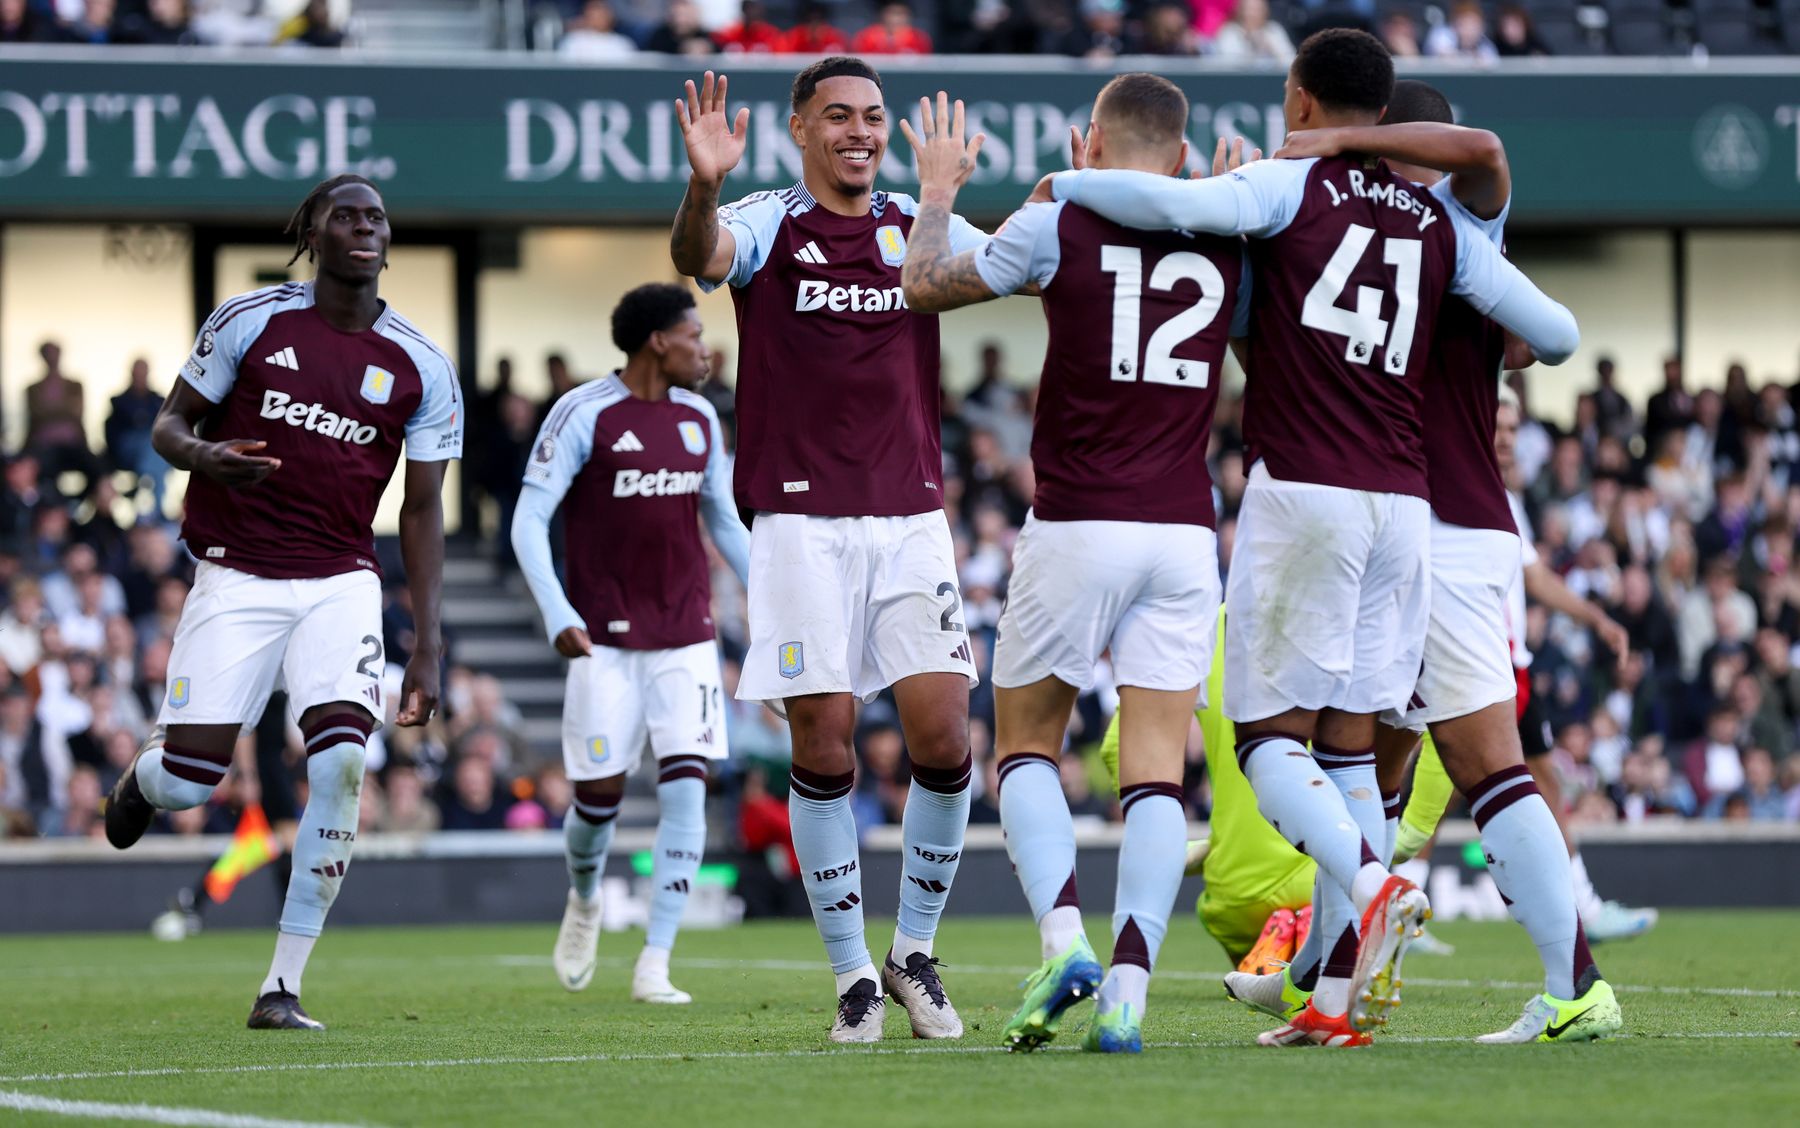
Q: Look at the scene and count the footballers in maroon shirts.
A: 6